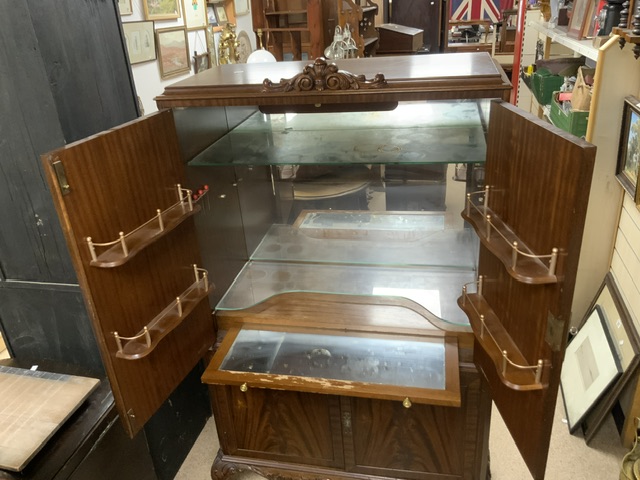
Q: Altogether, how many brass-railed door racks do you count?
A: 4